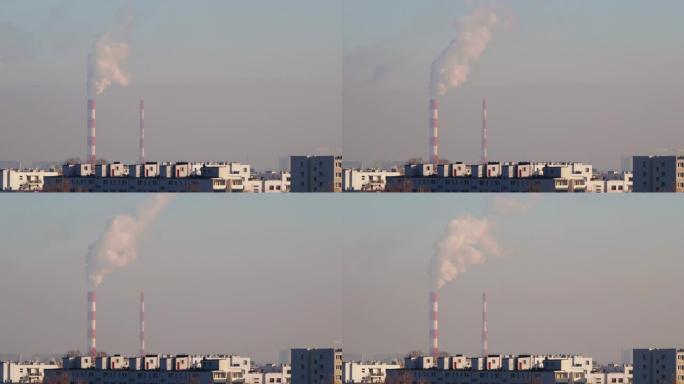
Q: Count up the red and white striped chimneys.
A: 8